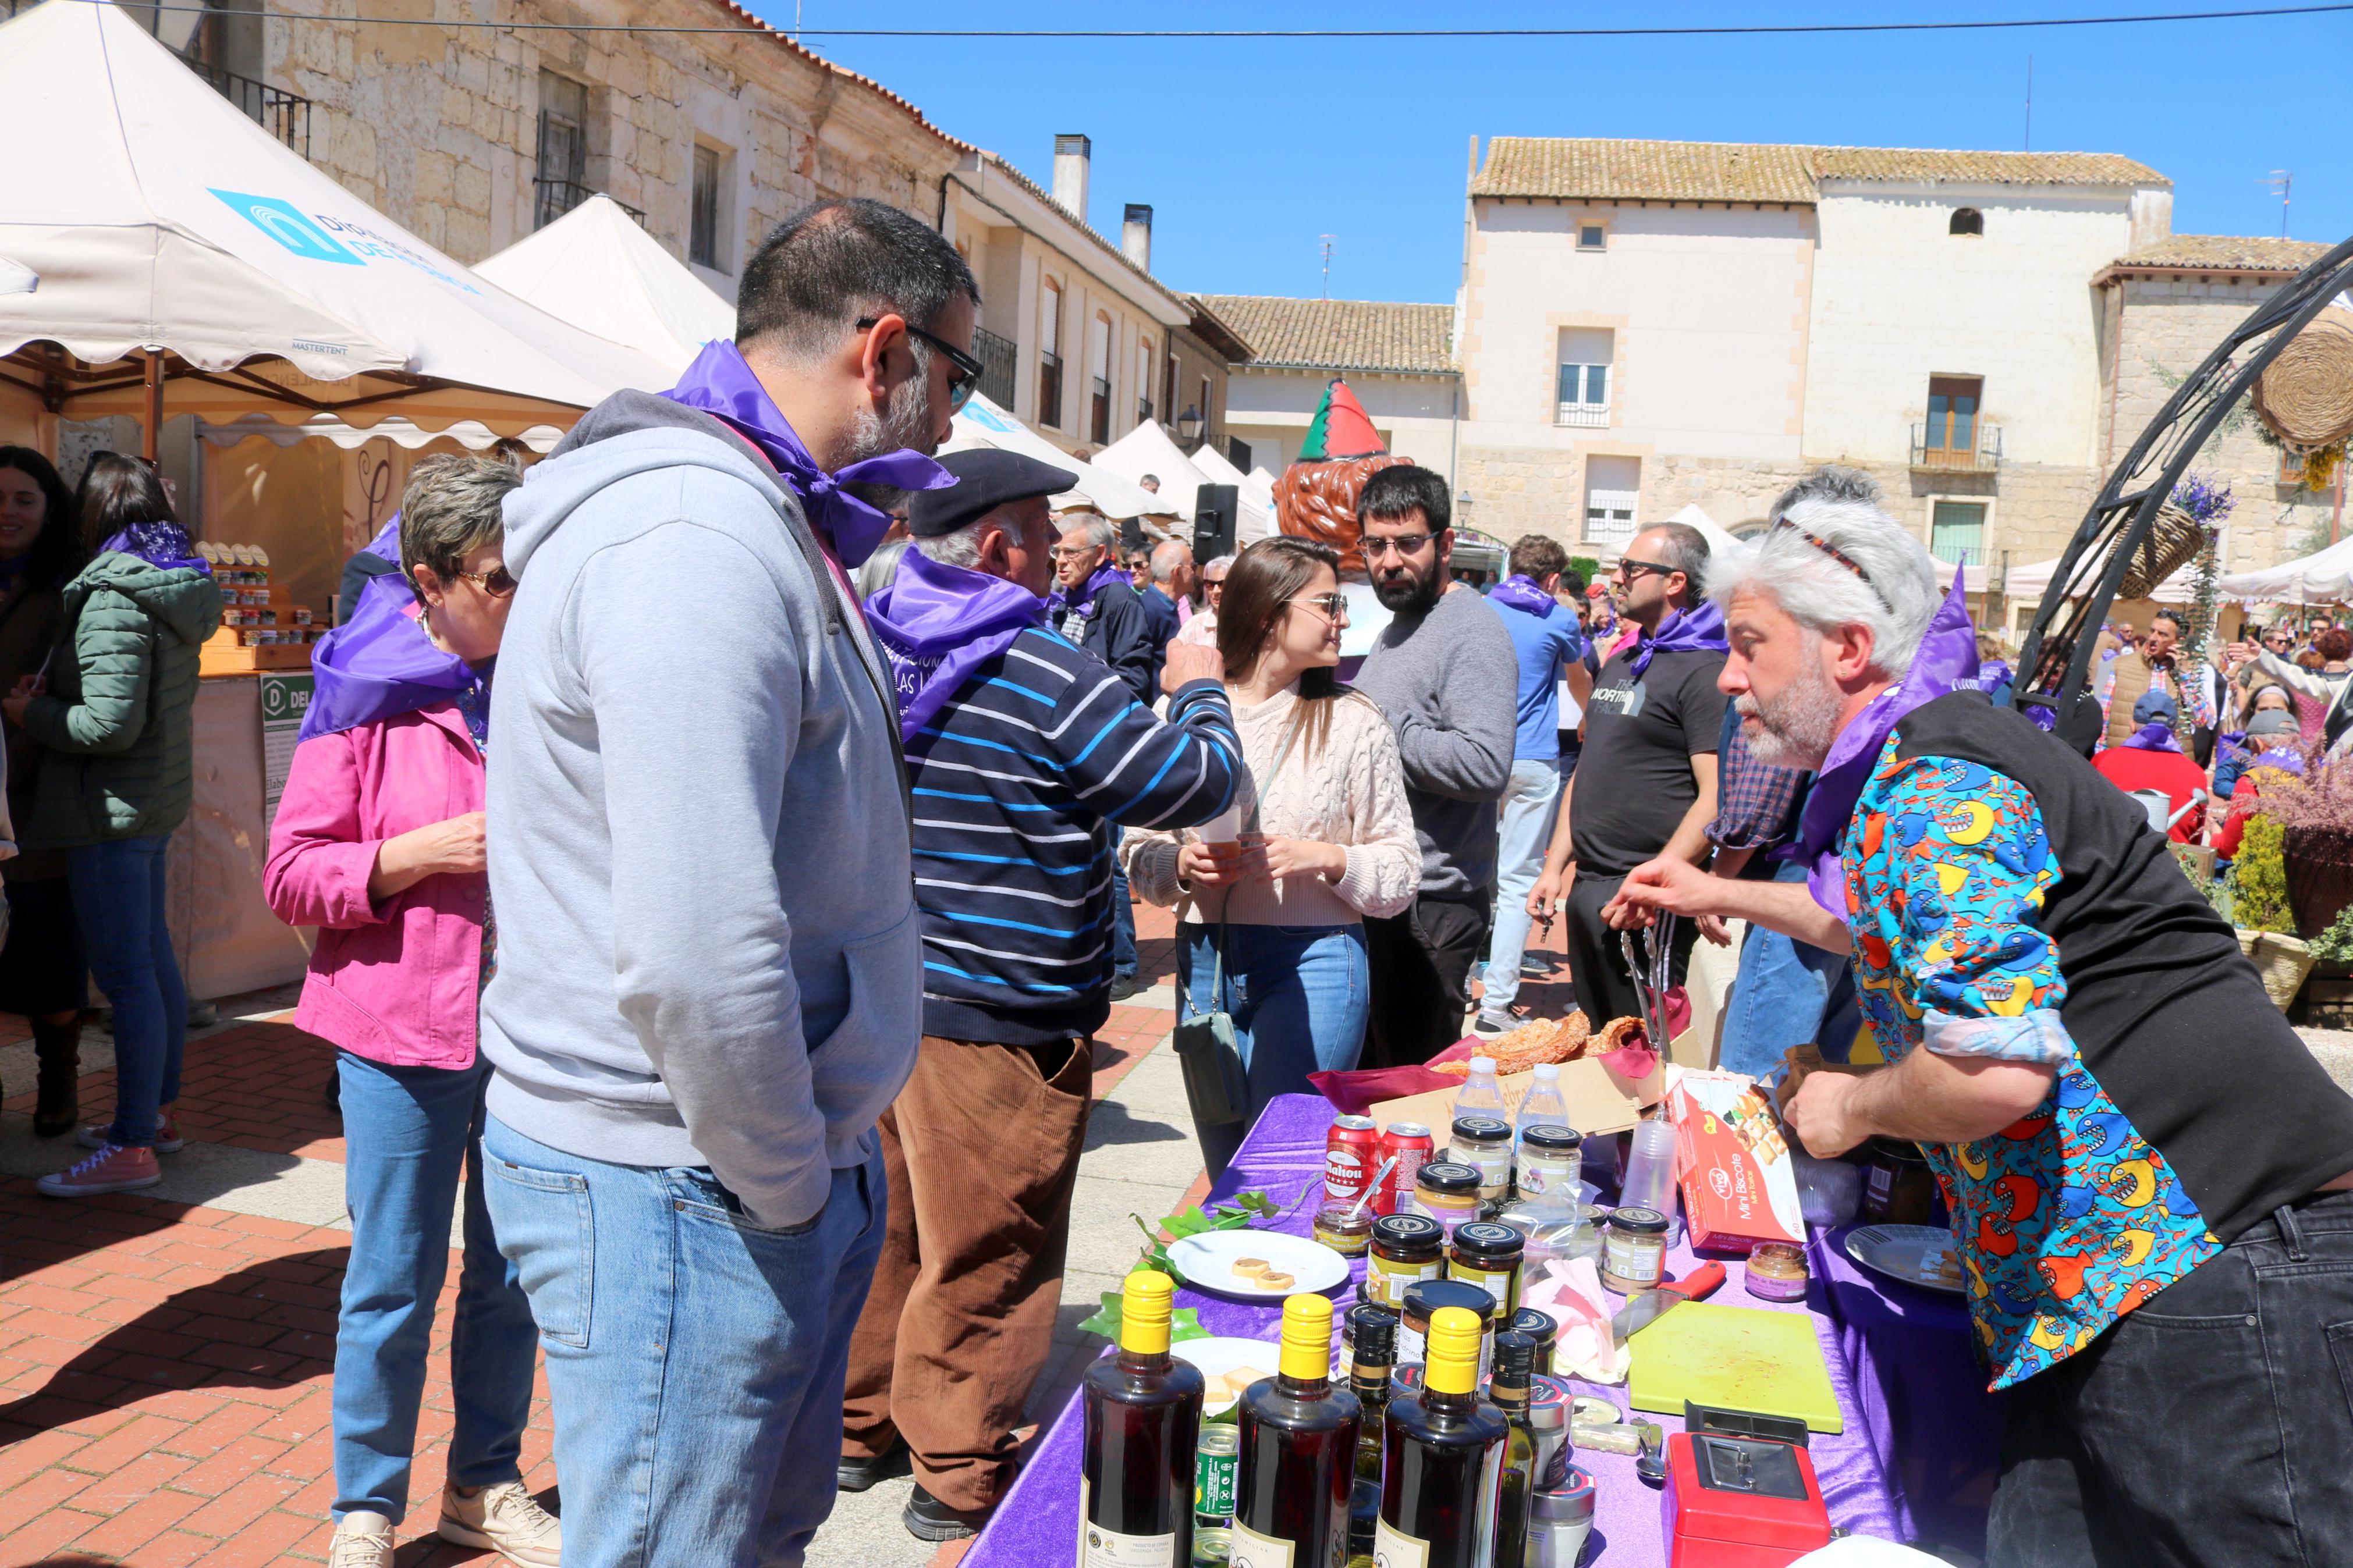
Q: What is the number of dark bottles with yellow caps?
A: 3